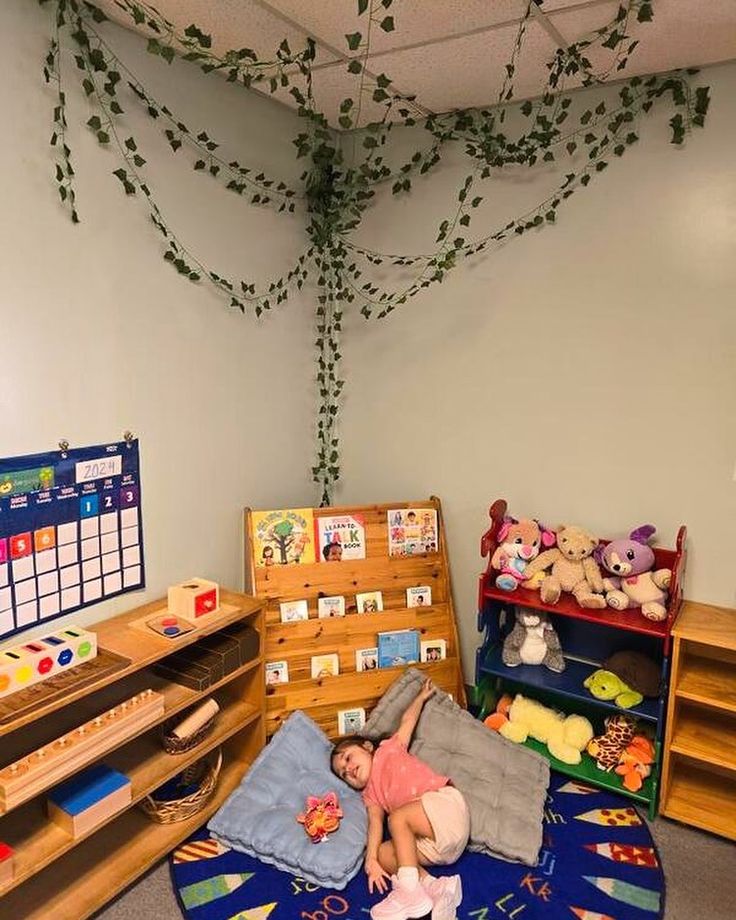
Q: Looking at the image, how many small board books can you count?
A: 9